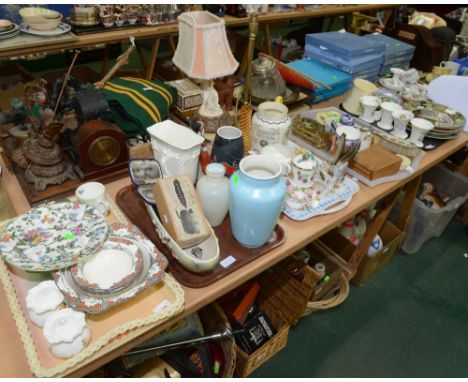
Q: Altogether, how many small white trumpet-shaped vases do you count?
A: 4